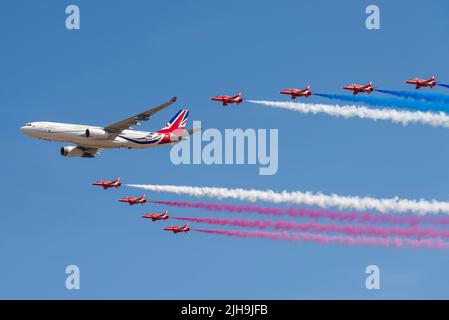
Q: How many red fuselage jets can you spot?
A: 8